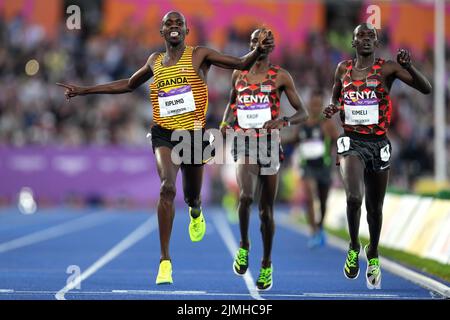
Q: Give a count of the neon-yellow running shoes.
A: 2